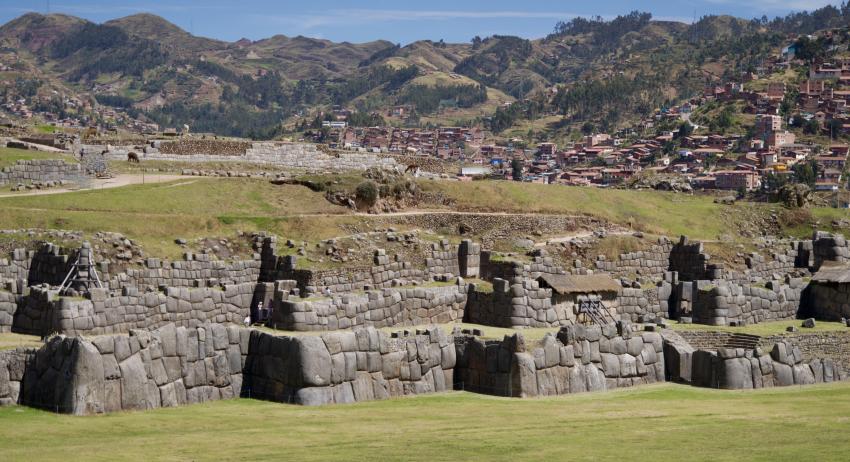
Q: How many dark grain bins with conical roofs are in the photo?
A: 0